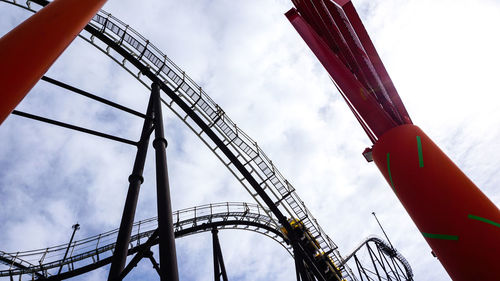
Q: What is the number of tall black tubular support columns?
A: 2